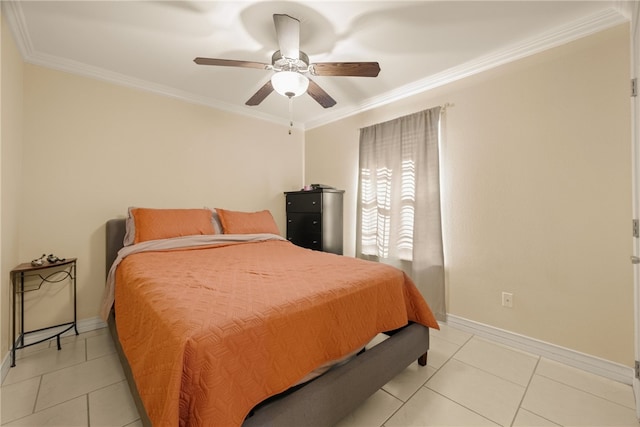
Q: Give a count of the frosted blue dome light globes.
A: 0